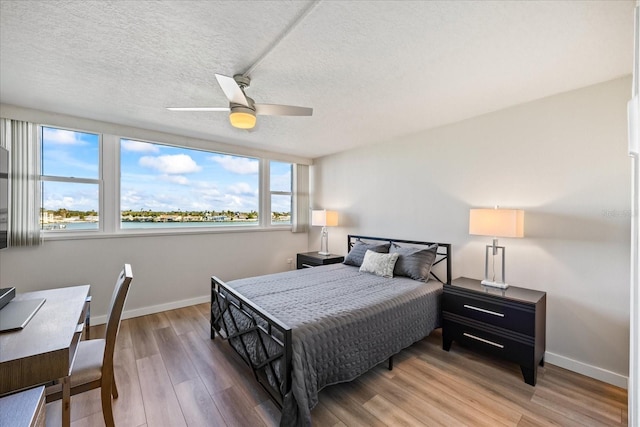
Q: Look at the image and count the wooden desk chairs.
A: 1